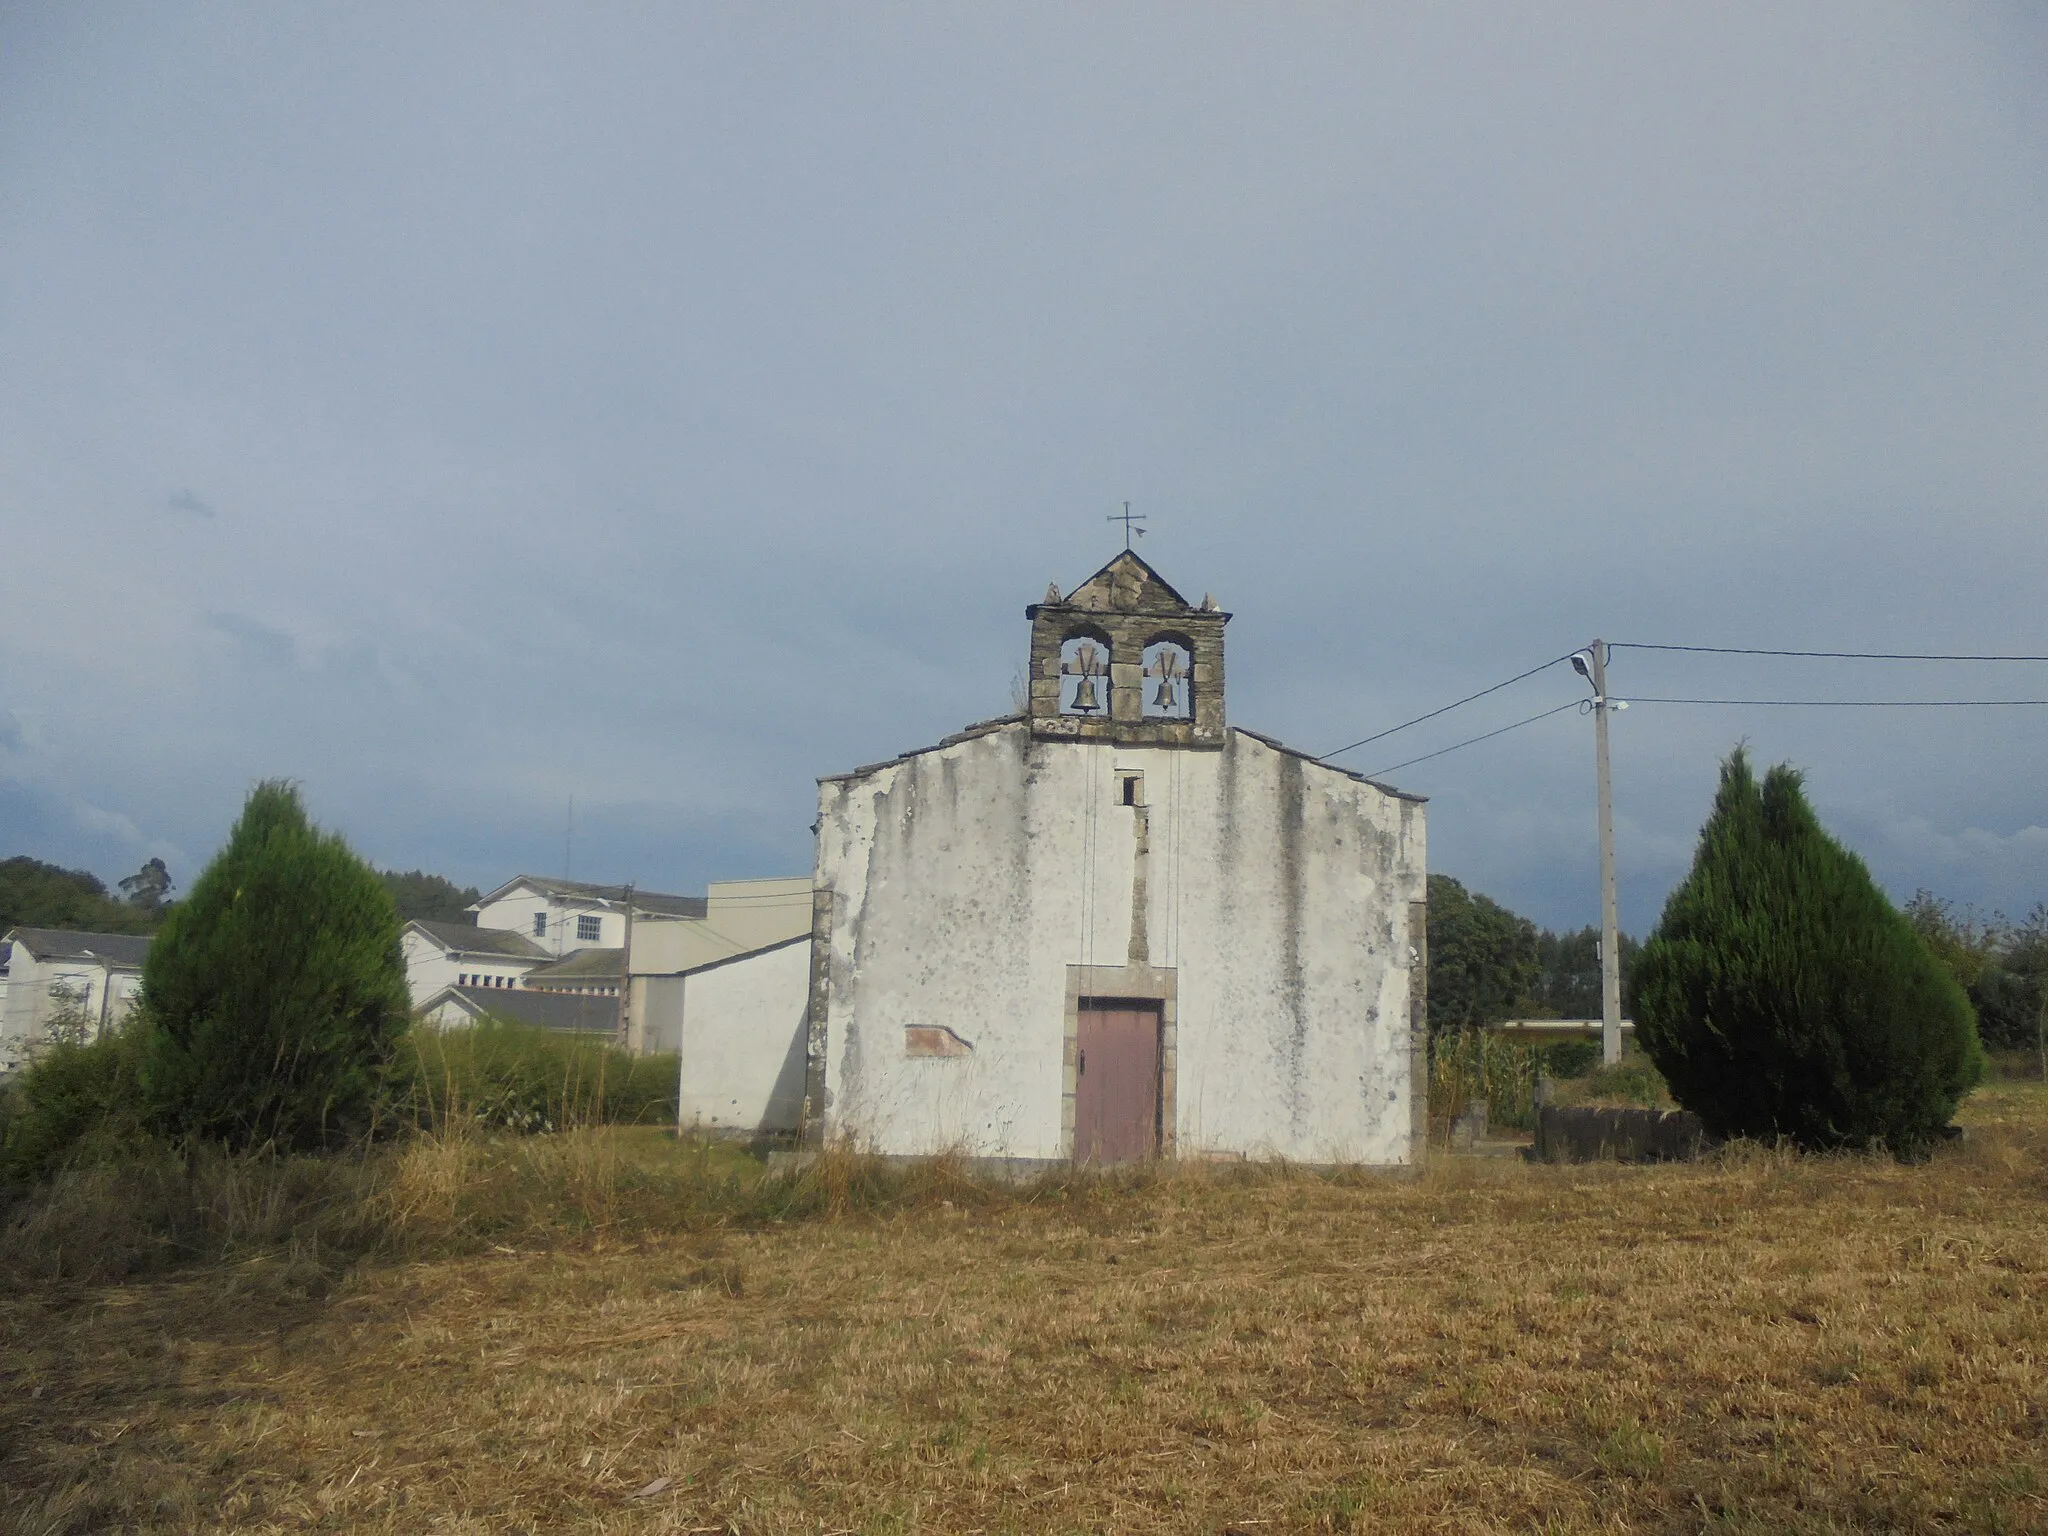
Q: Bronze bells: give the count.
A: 2